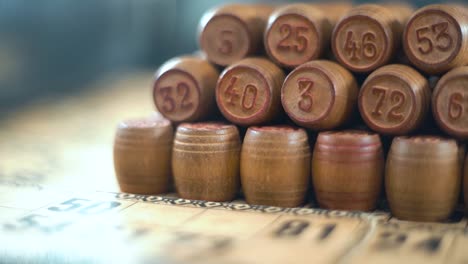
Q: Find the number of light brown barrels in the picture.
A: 14